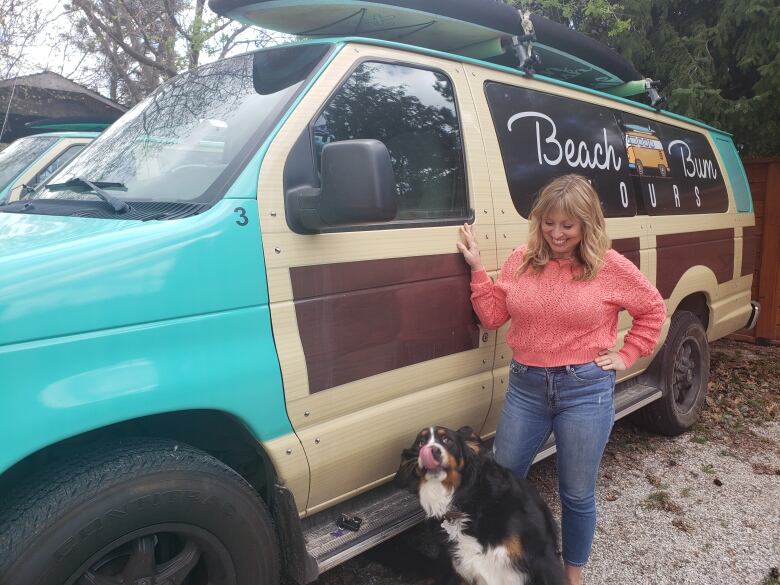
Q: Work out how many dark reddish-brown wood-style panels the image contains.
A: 4